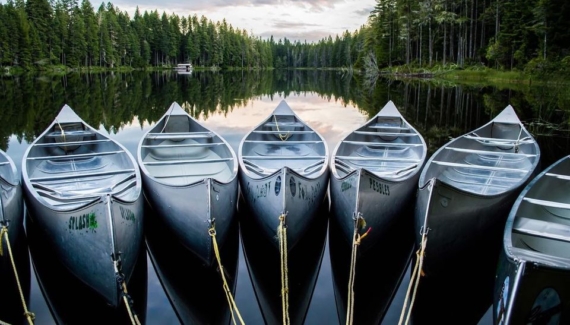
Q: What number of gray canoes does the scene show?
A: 7